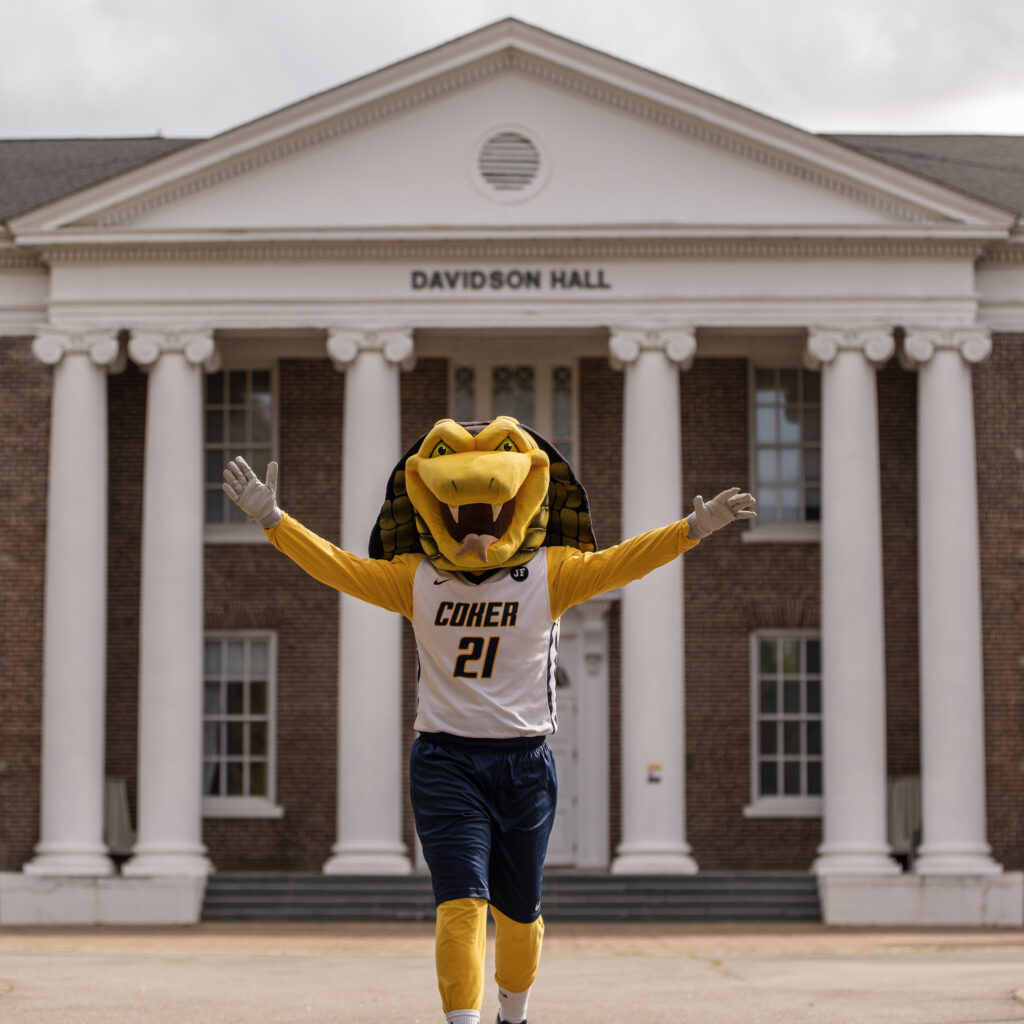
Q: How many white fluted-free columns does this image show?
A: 6